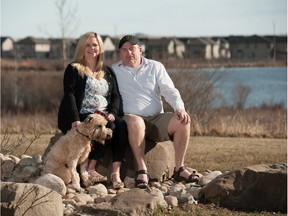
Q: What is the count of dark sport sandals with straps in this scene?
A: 2